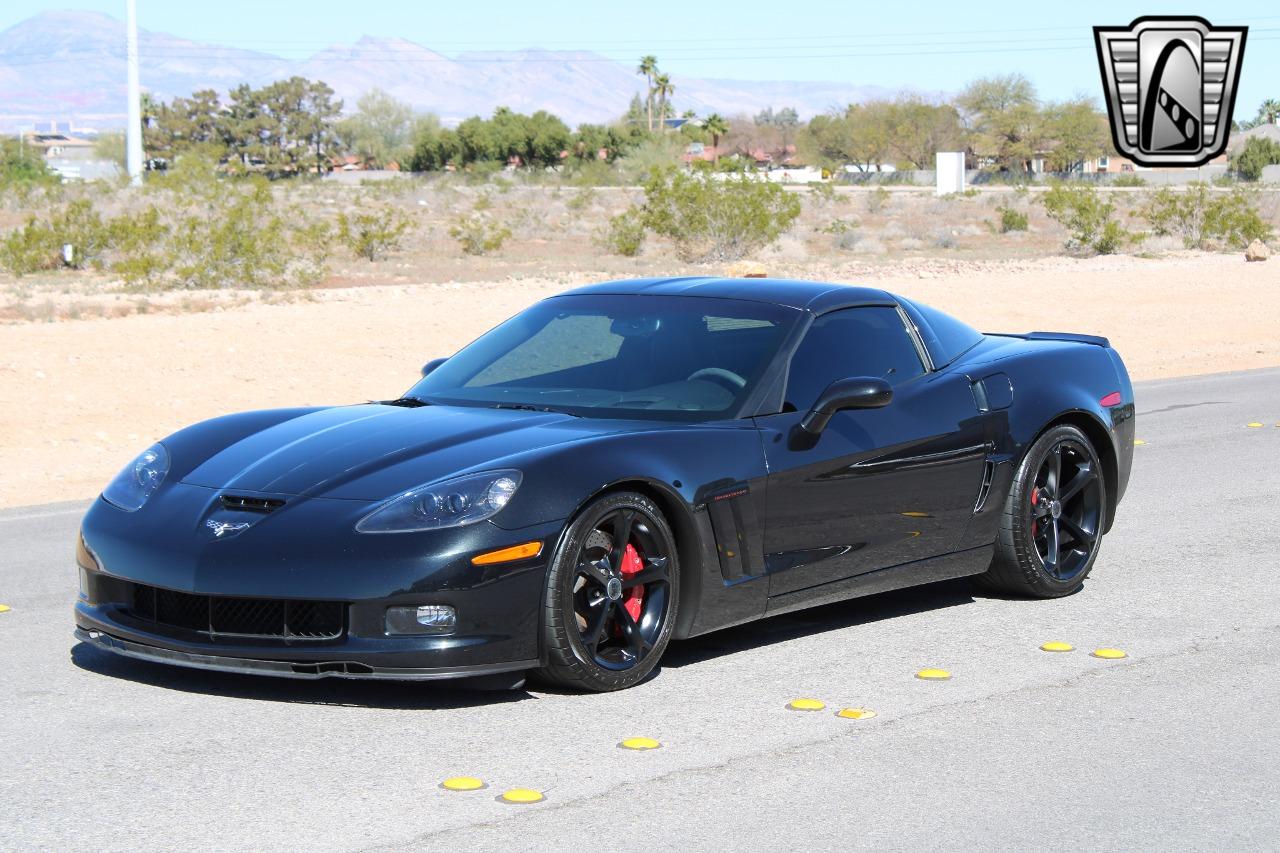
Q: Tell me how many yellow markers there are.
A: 11